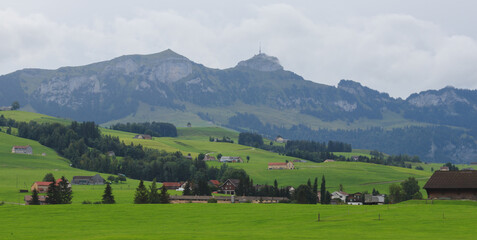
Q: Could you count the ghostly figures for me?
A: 0